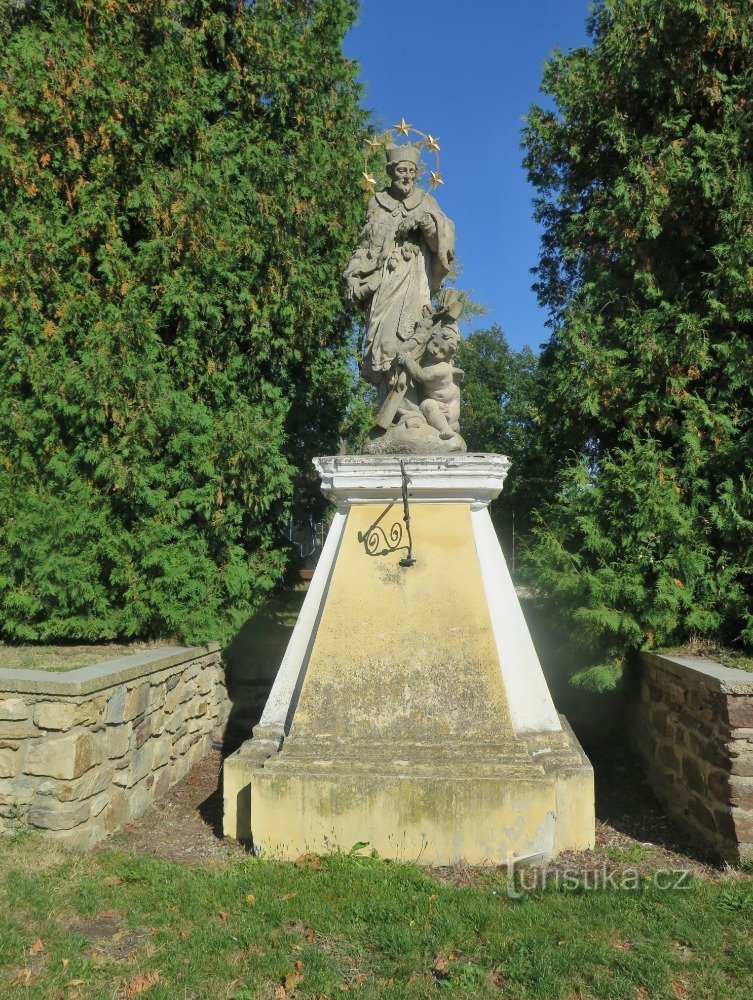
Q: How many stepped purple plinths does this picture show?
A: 0